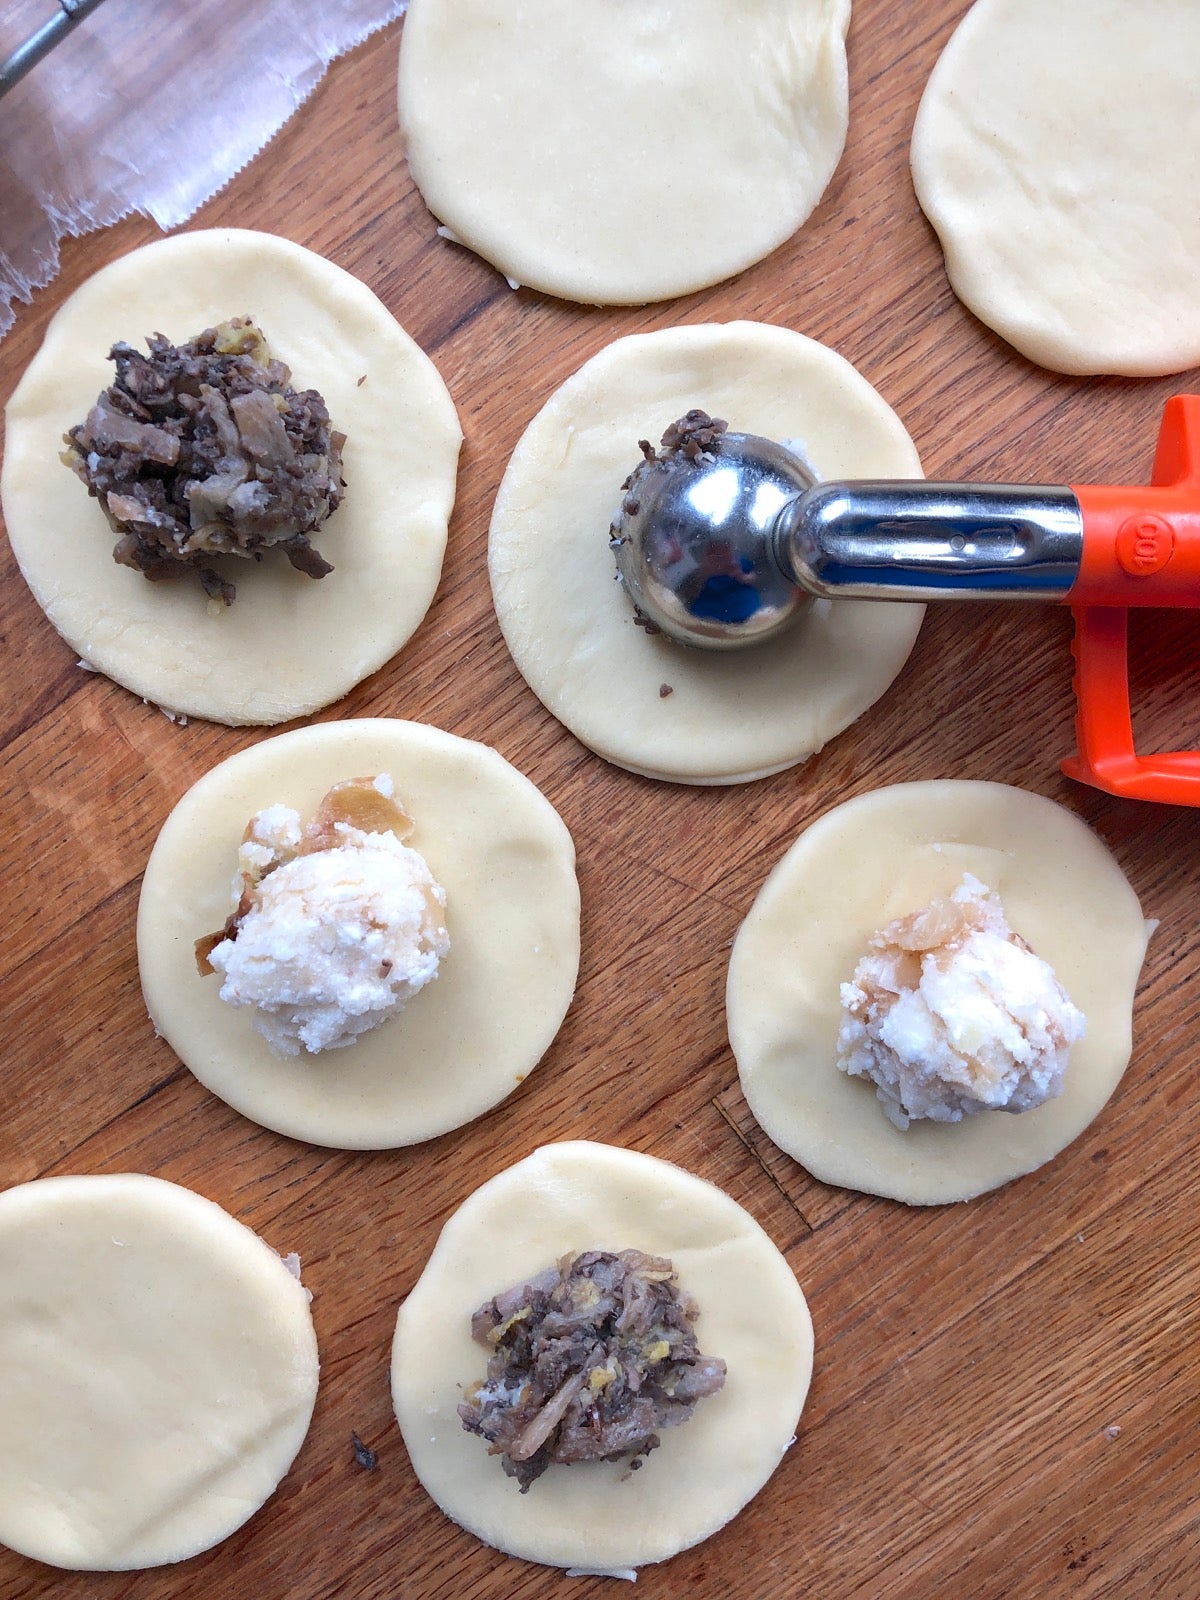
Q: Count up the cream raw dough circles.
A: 8